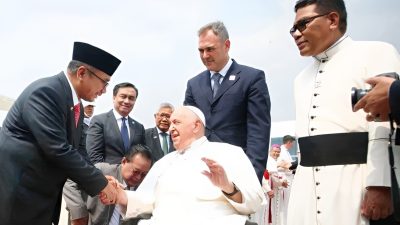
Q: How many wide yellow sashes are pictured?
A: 0